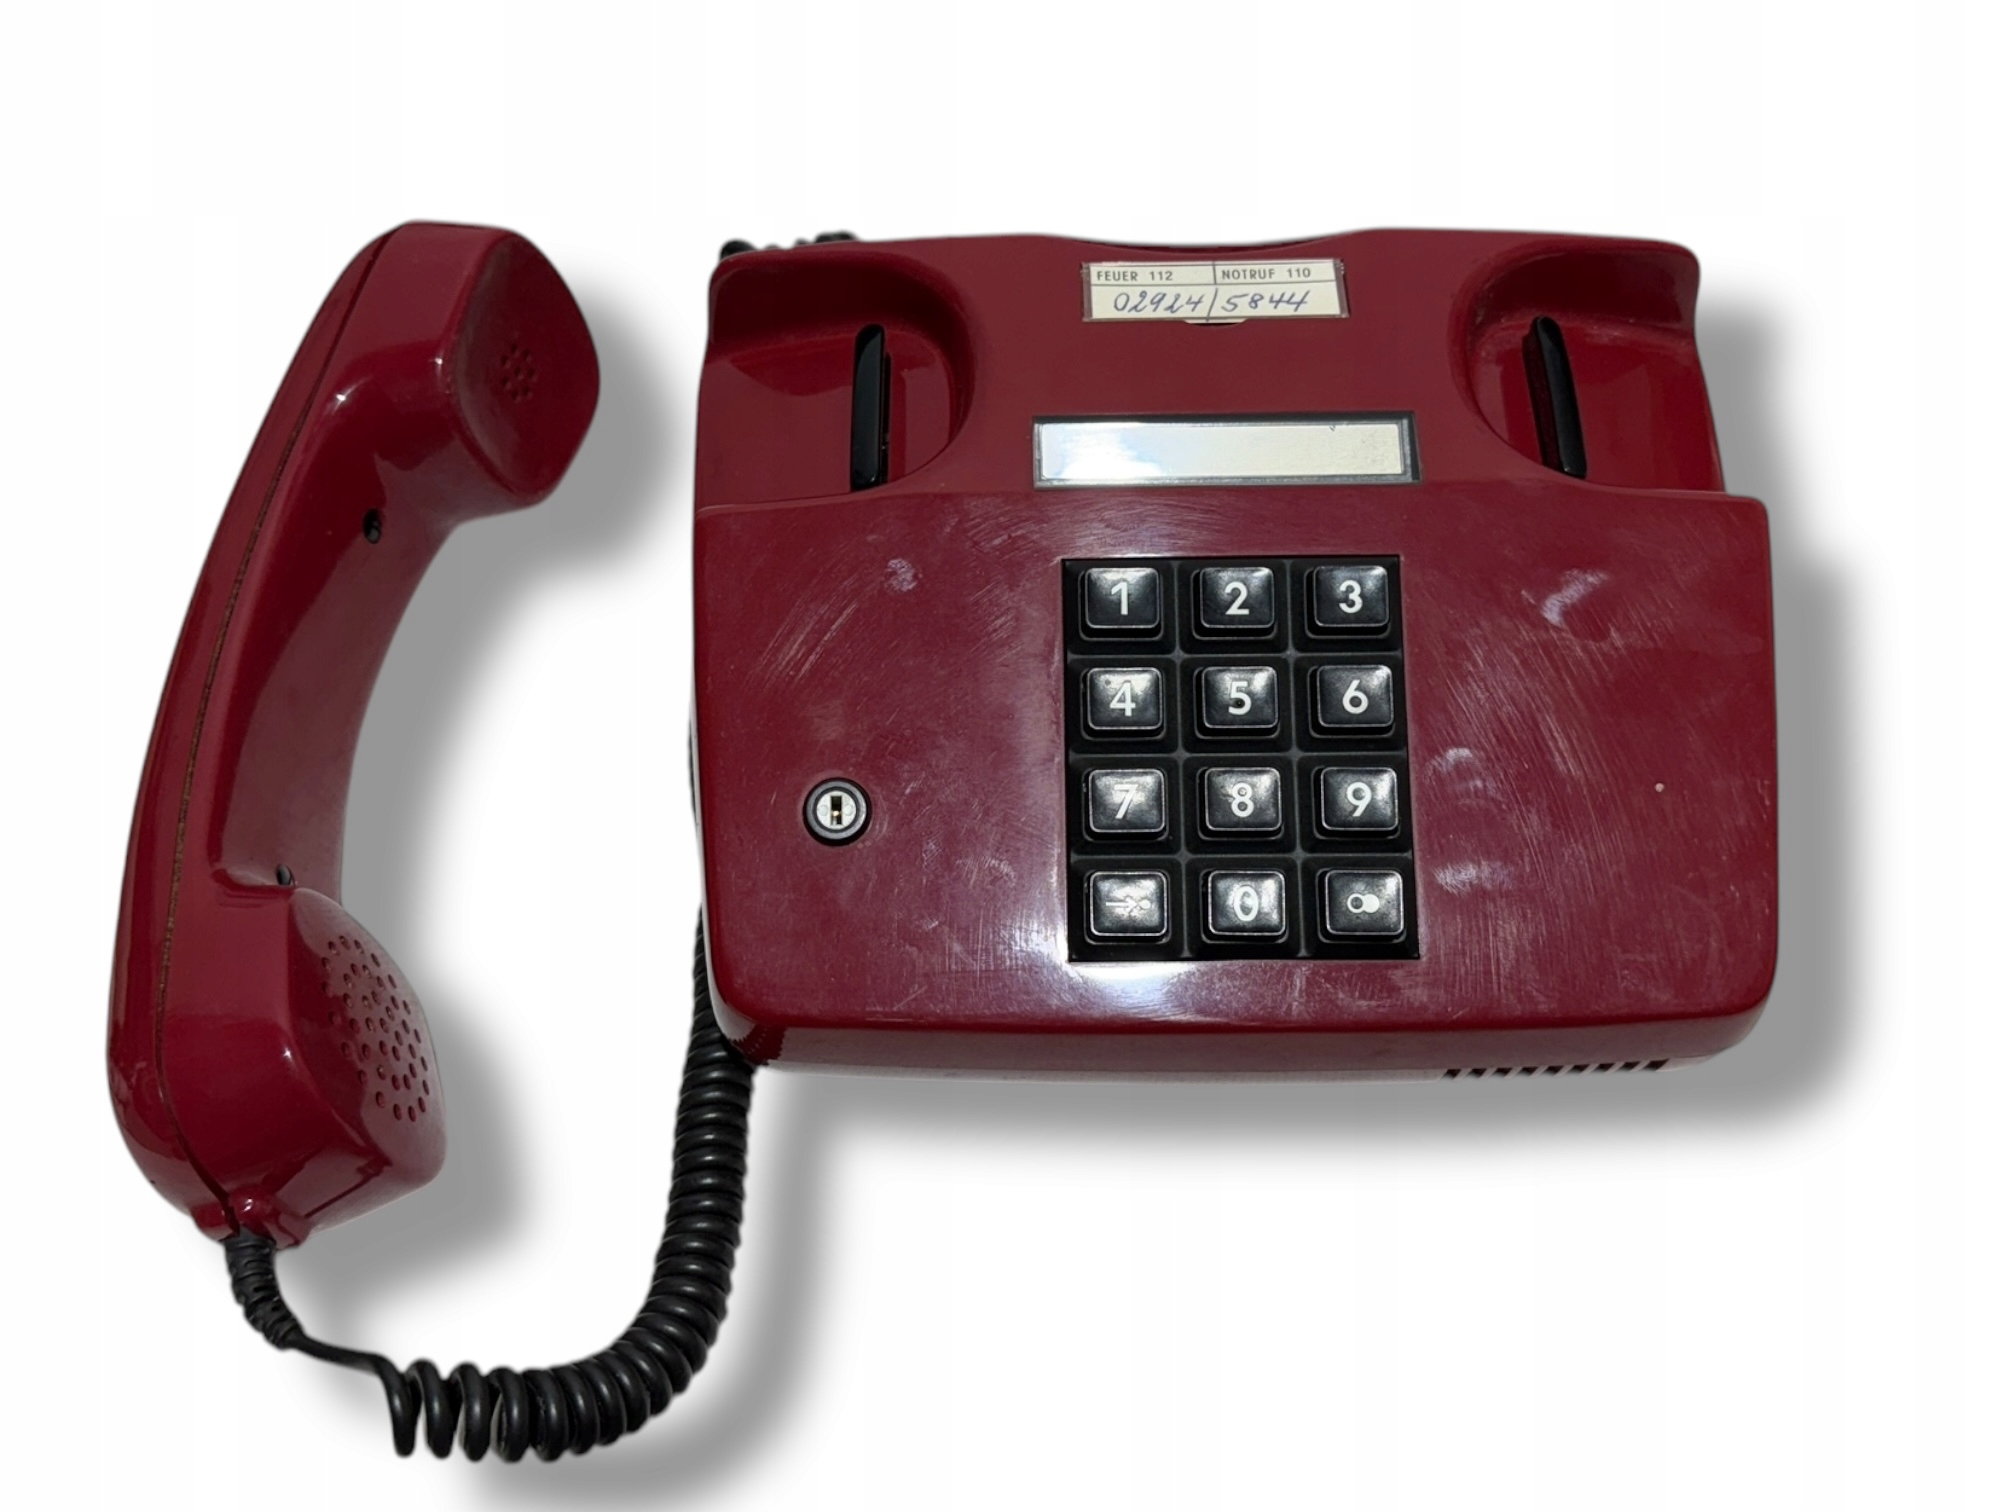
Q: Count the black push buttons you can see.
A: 12